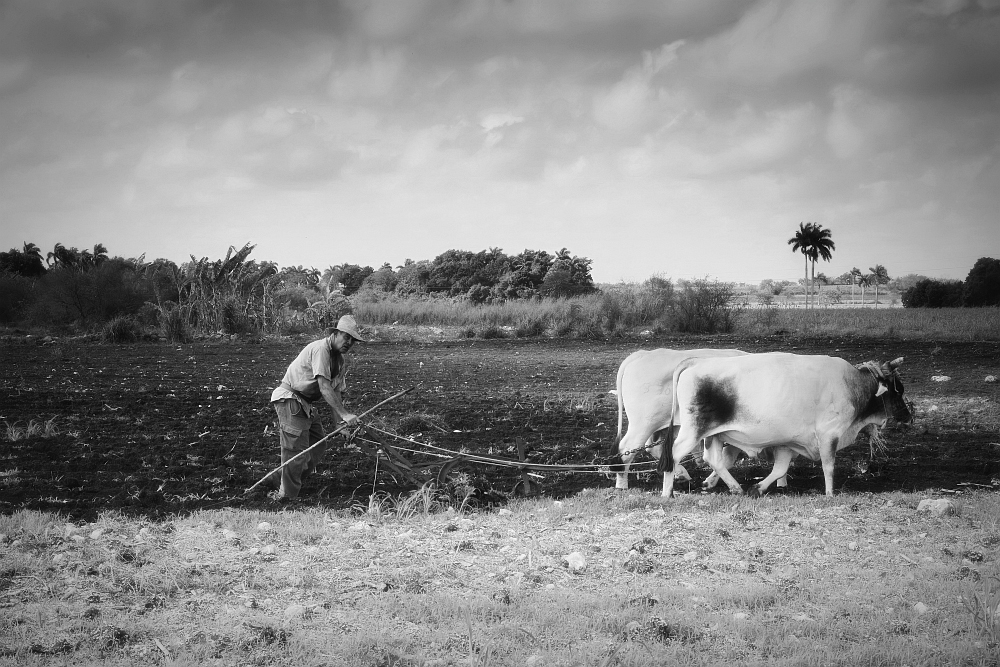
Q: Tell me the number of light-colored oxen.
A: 2